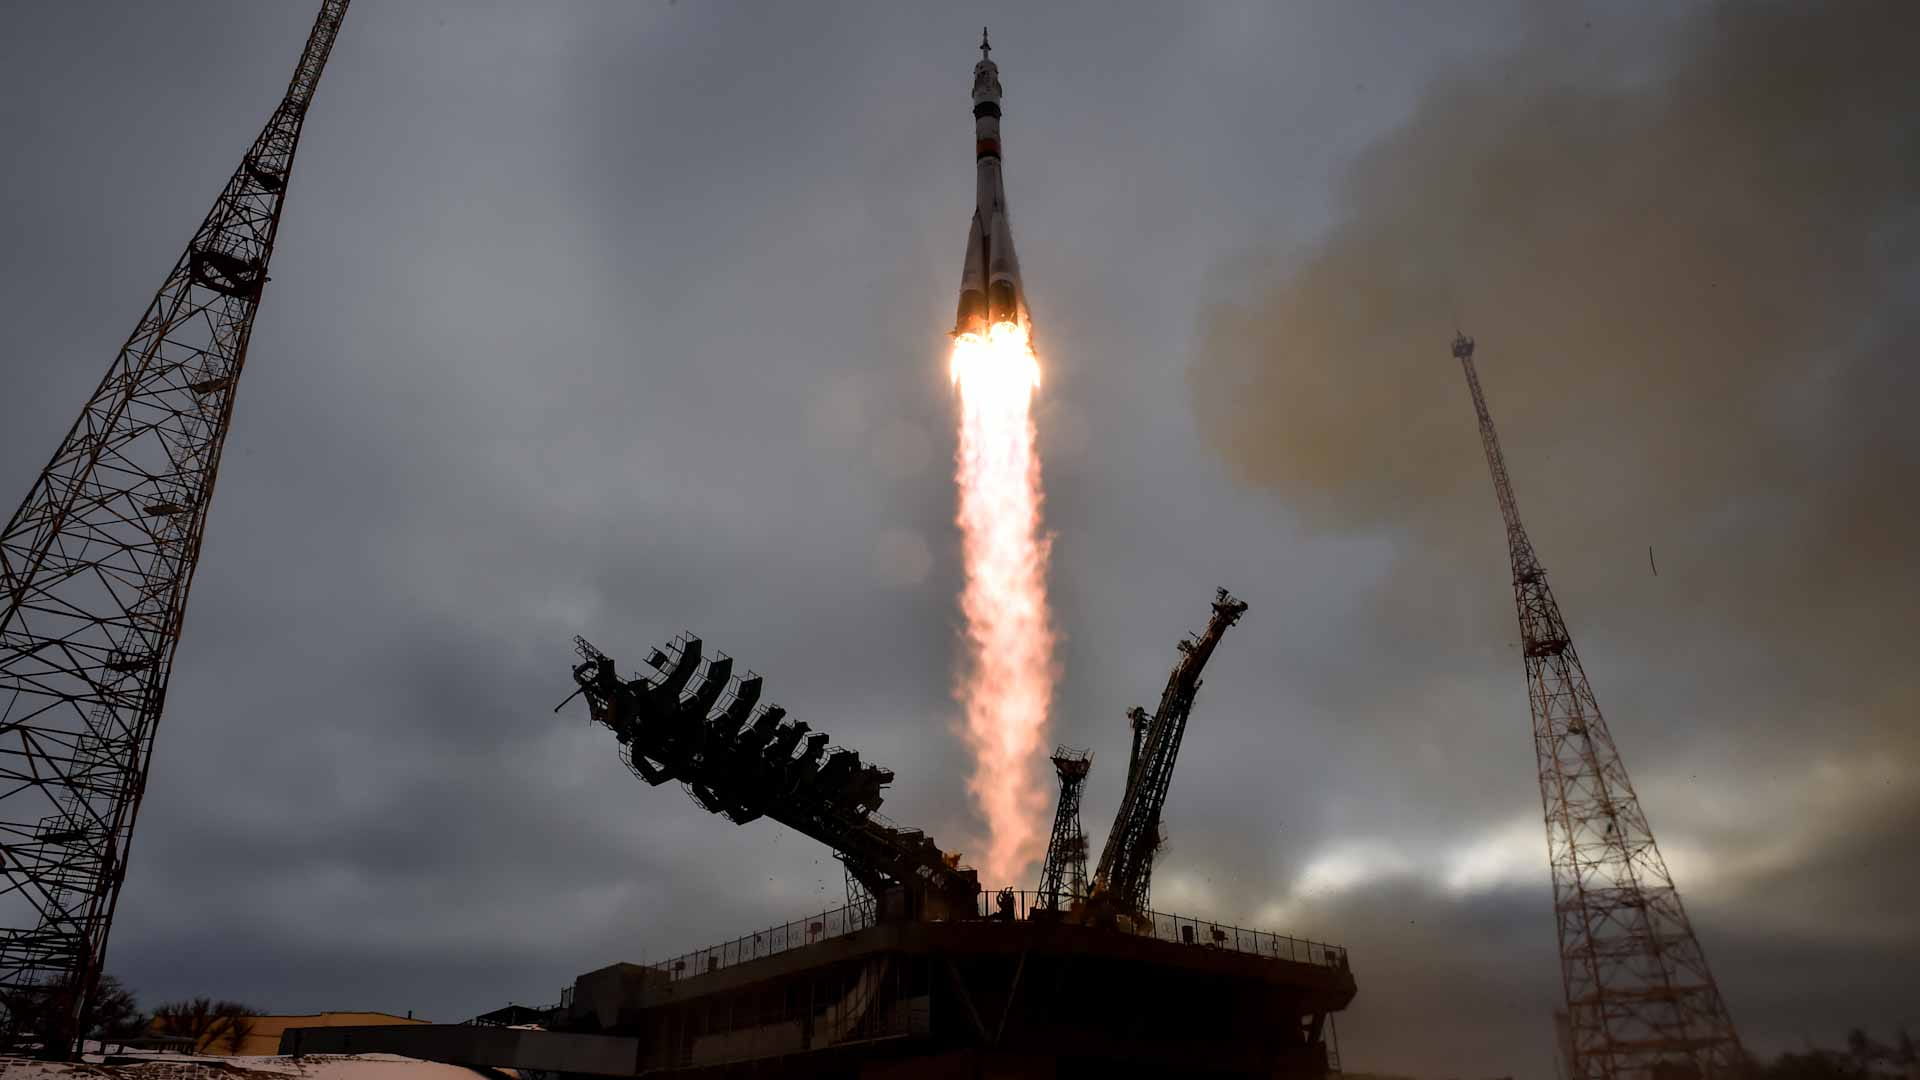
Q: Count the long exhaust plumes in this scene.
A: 1